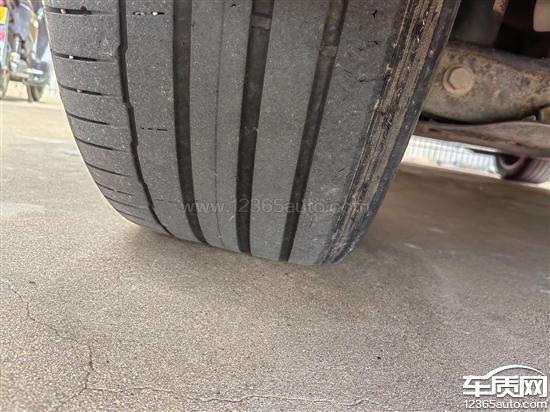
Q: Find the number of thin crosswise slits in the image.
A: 12